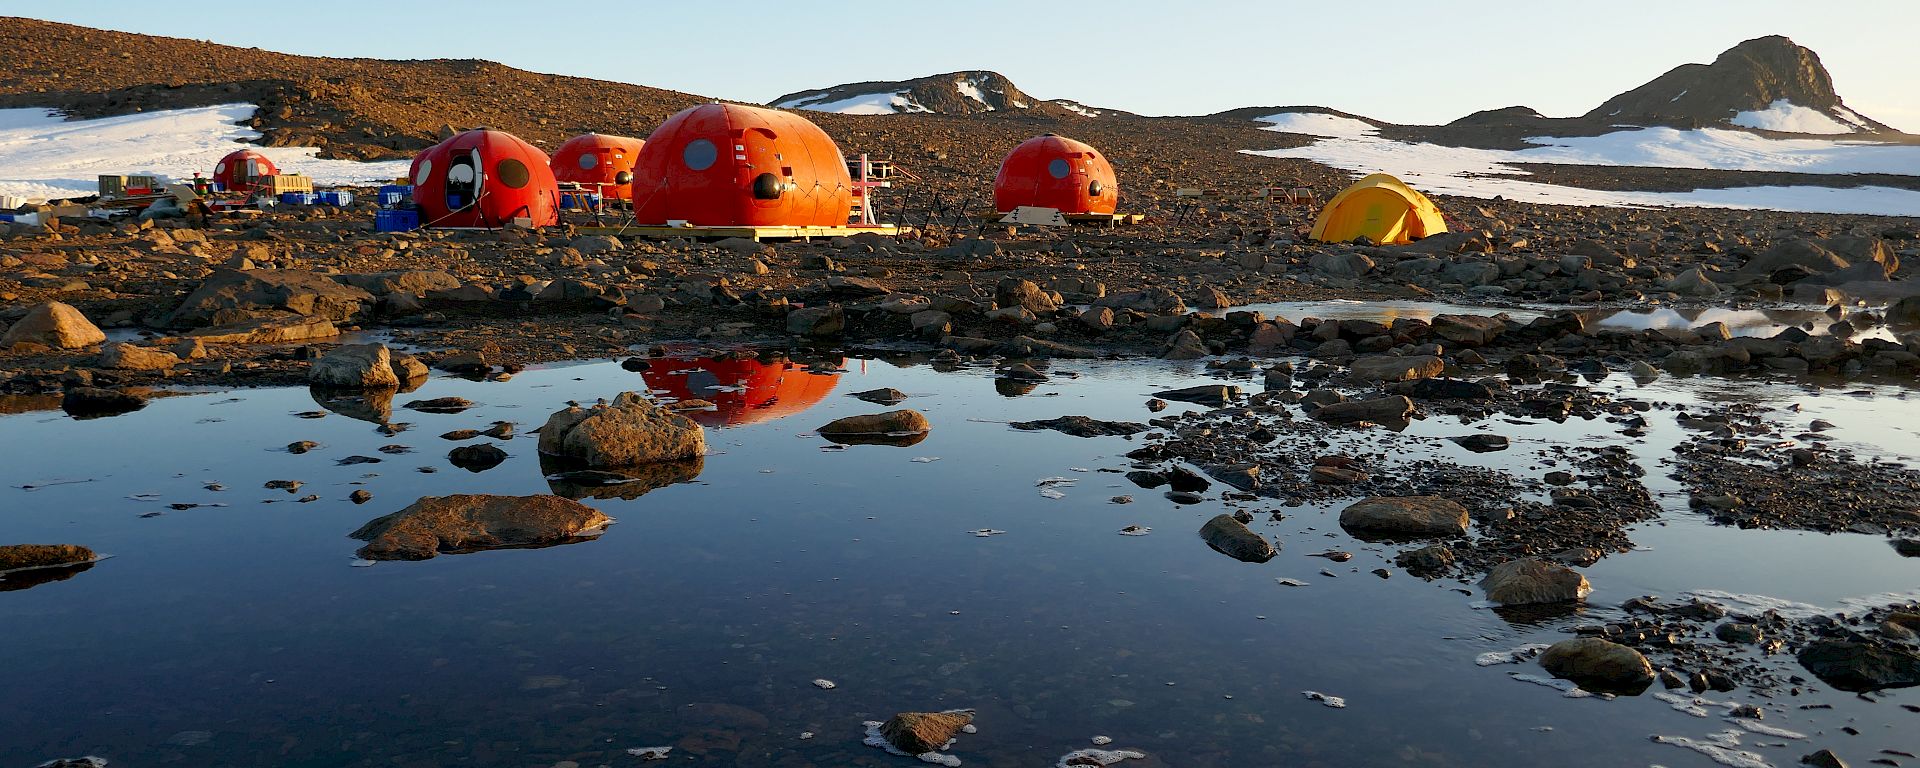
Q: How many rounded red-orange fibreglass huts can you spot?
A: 5